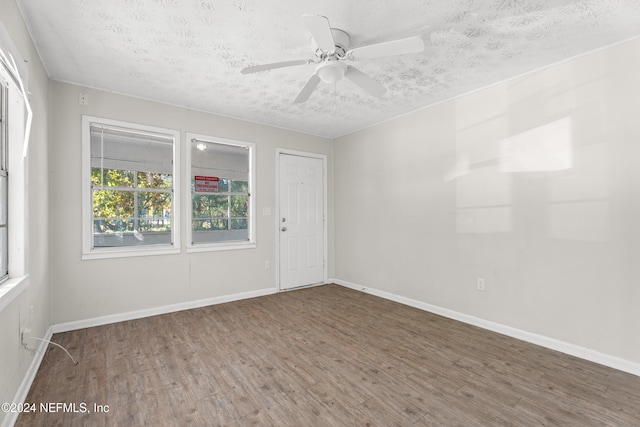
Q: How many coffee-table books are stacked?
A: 0